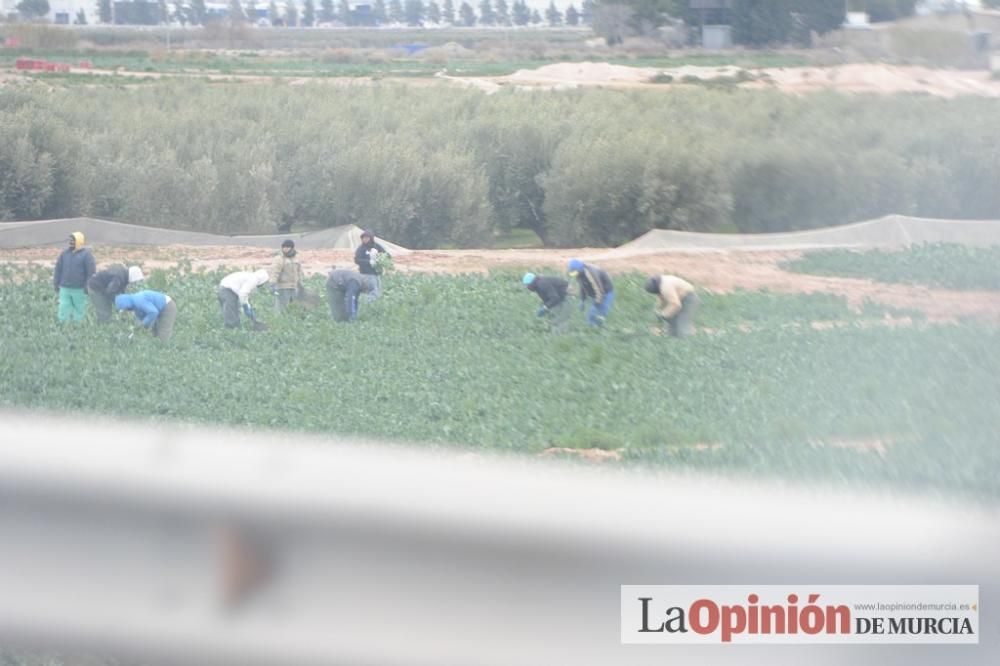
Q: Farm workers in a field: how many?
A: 10